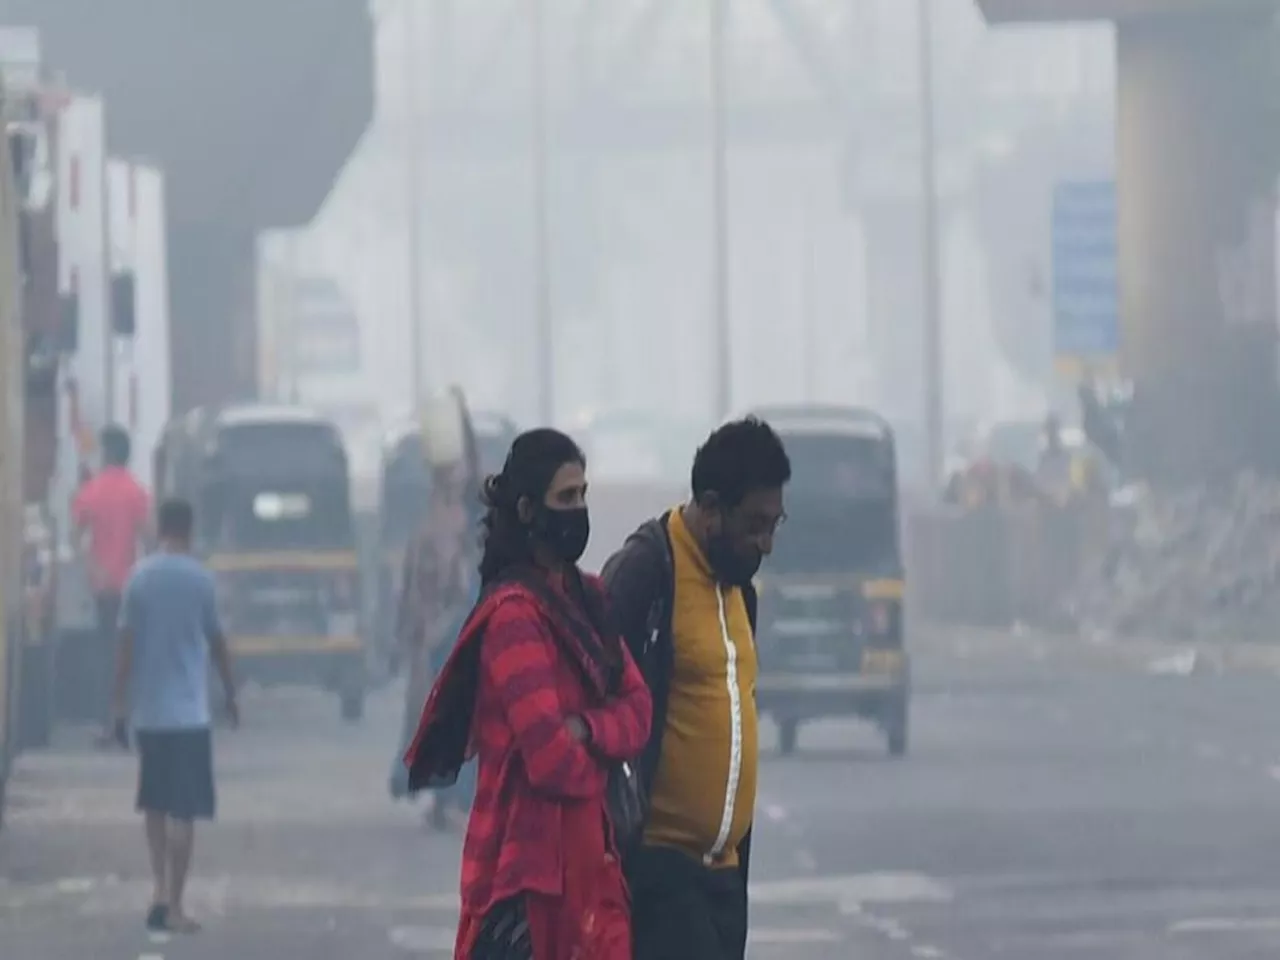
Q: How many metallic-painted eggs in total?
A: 0